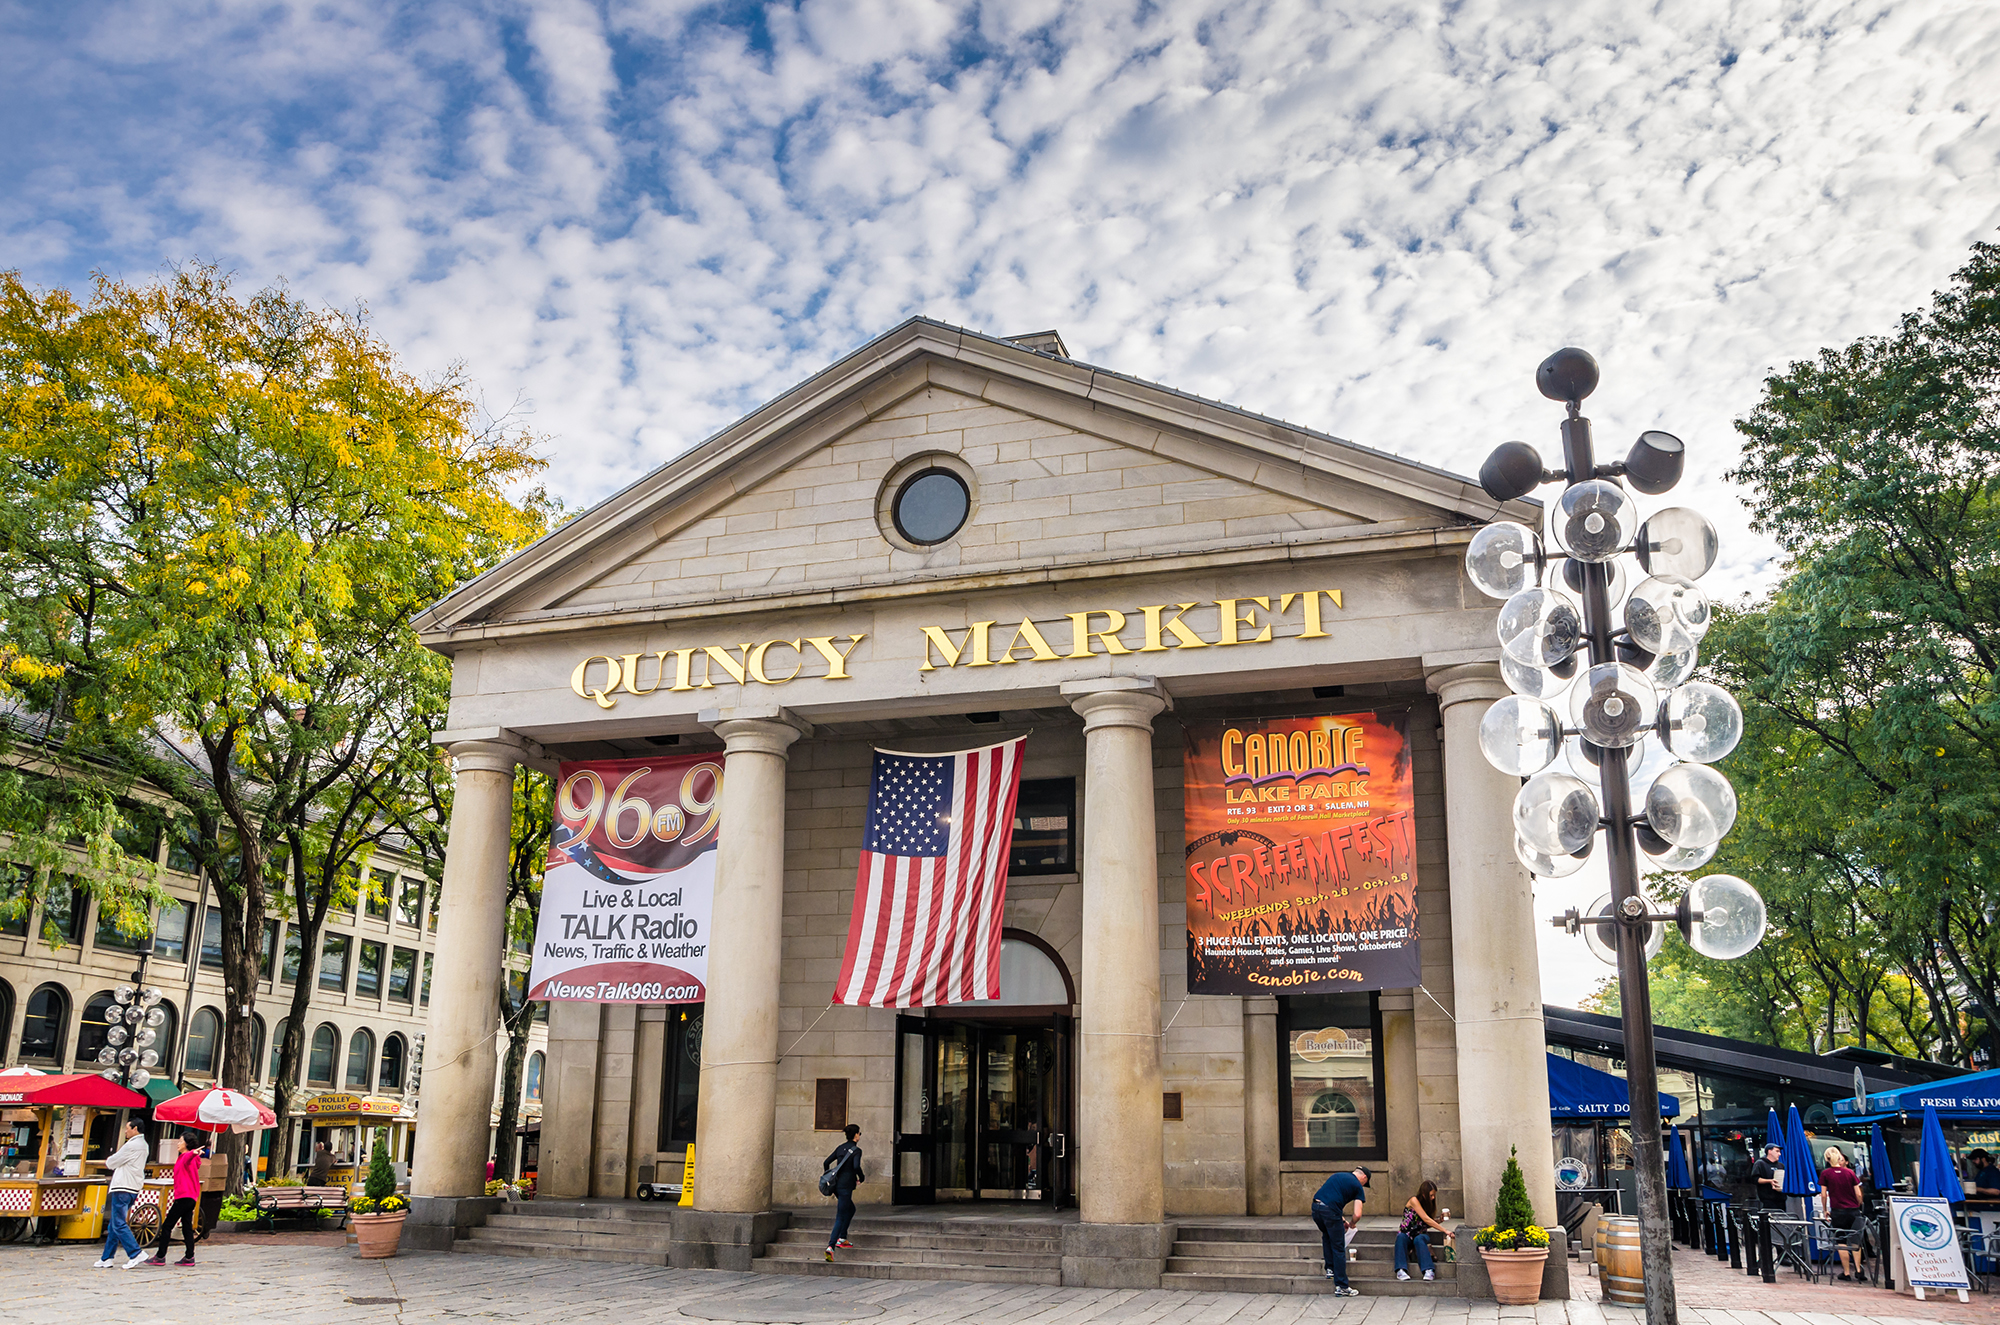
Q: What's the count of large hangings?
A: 3